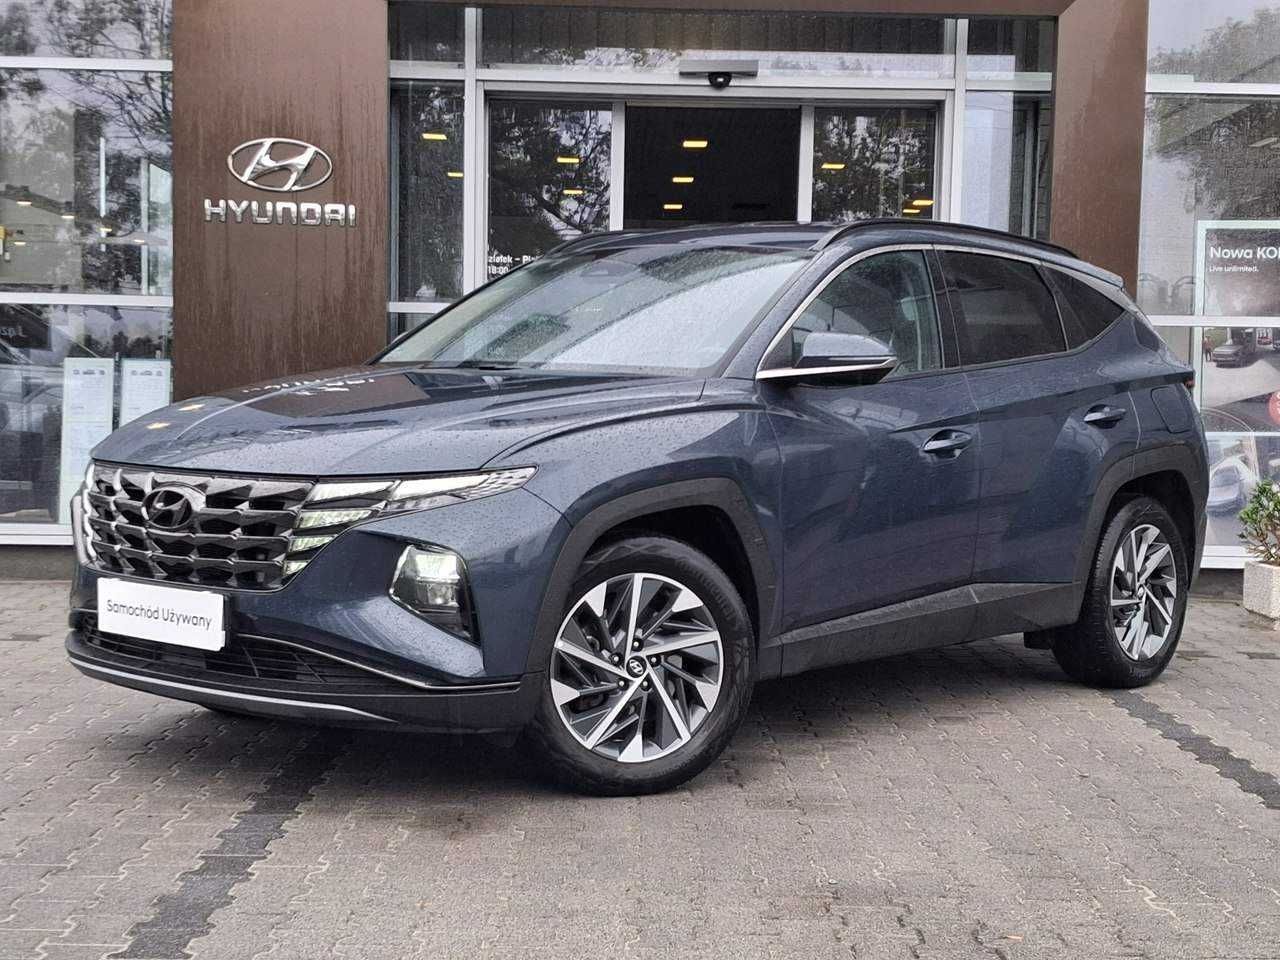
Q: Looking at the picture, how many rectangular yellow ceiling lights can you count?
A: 10